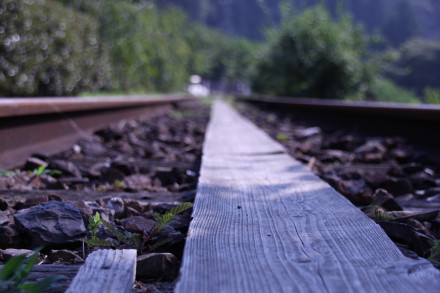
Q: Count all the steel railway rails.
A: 2